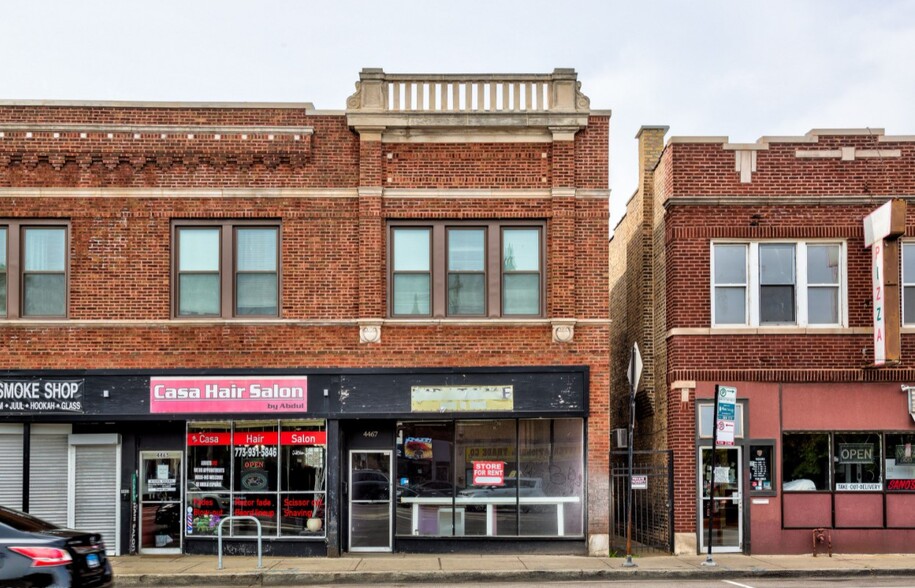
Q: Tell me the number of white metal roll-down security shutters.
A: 3